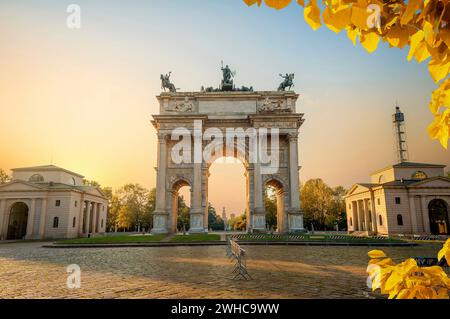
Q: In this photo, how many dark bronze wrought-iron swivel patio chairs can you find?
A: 0